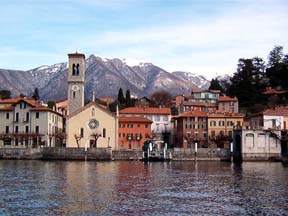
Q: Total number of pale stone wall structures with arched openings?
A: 1